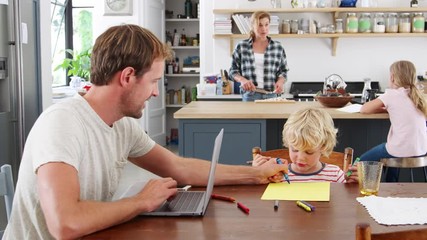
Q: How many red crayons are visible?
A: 2